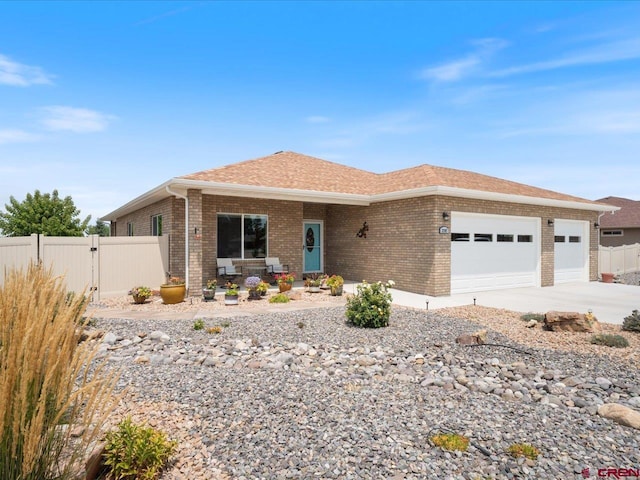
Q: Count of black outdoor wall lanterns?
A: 3